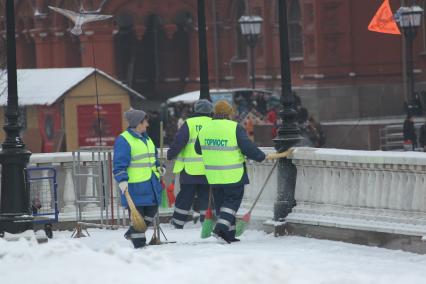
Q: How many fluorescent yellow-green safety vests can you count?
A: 3